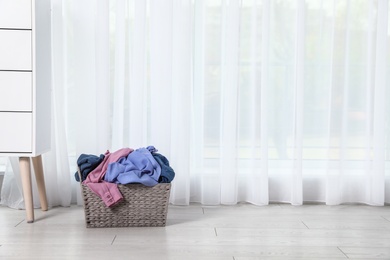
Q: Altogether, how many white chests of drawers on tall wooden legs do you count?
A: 1